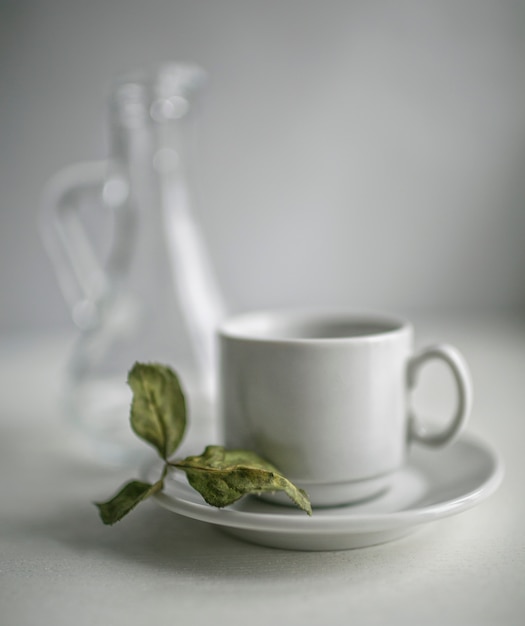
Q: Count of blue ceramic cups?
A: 0